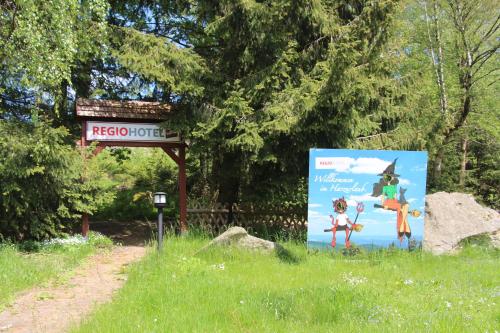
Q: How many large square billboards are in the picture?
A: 1